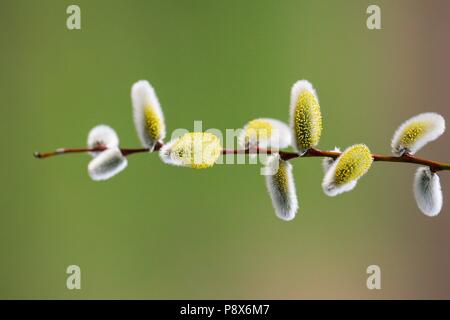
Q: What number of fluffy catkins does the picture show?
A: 10